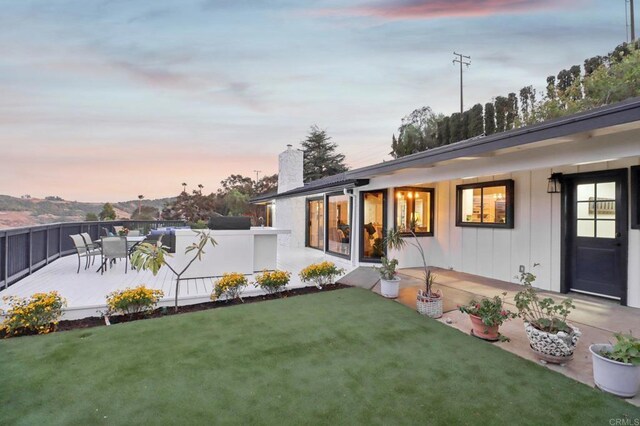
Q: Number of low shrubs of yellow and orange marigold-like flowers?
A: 5